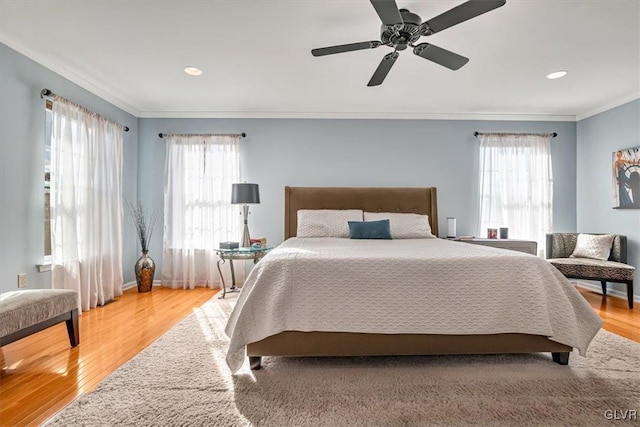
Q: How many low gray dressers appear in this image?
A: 1